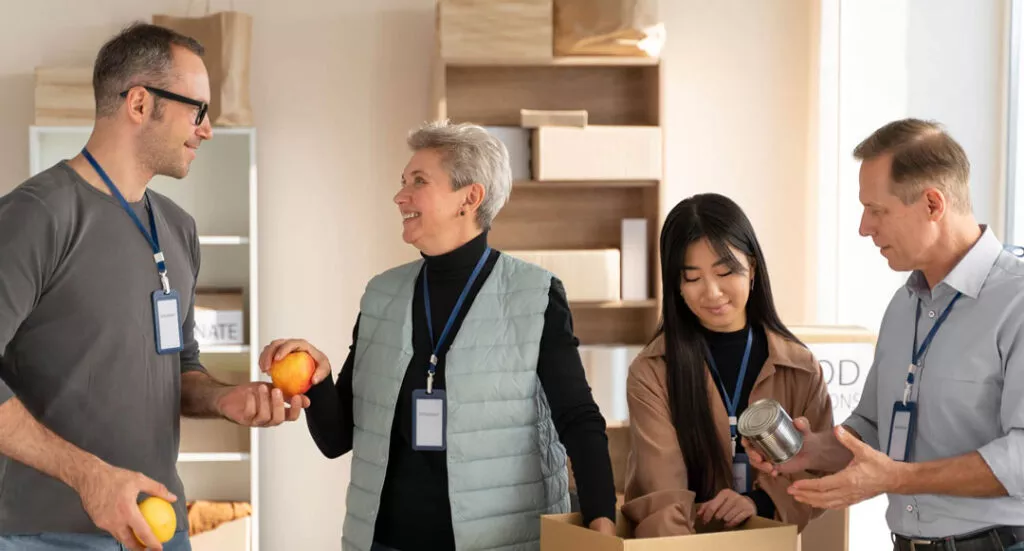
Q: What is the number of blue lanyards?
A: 4